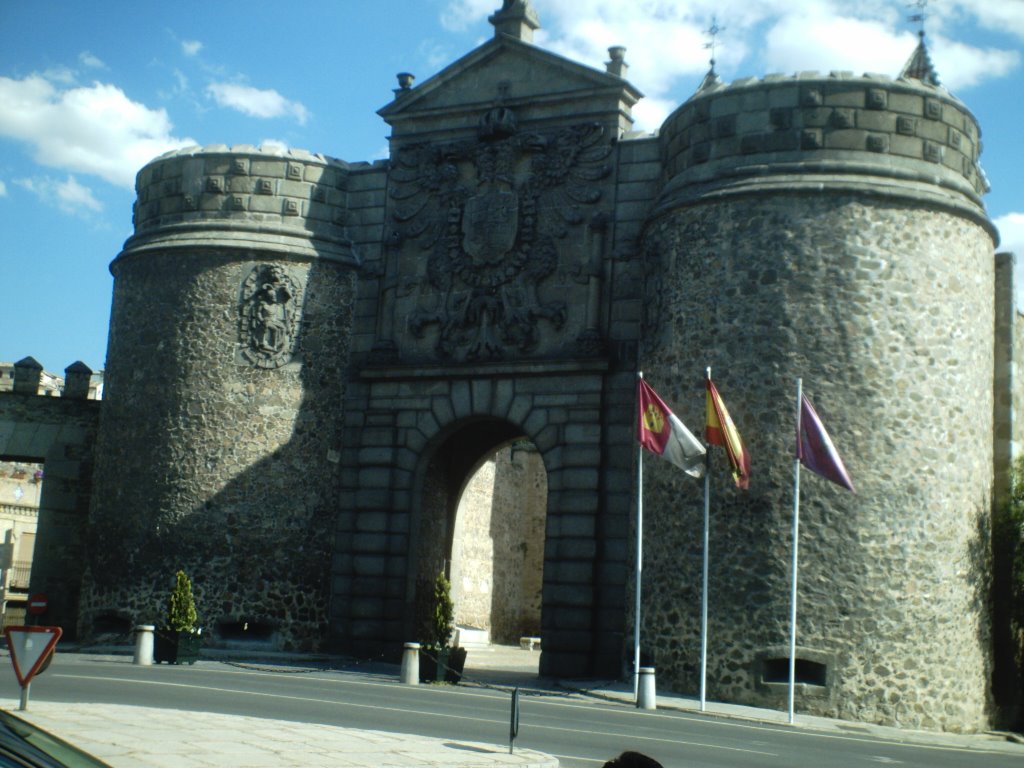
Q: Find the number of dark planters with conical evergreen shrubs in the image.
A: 2